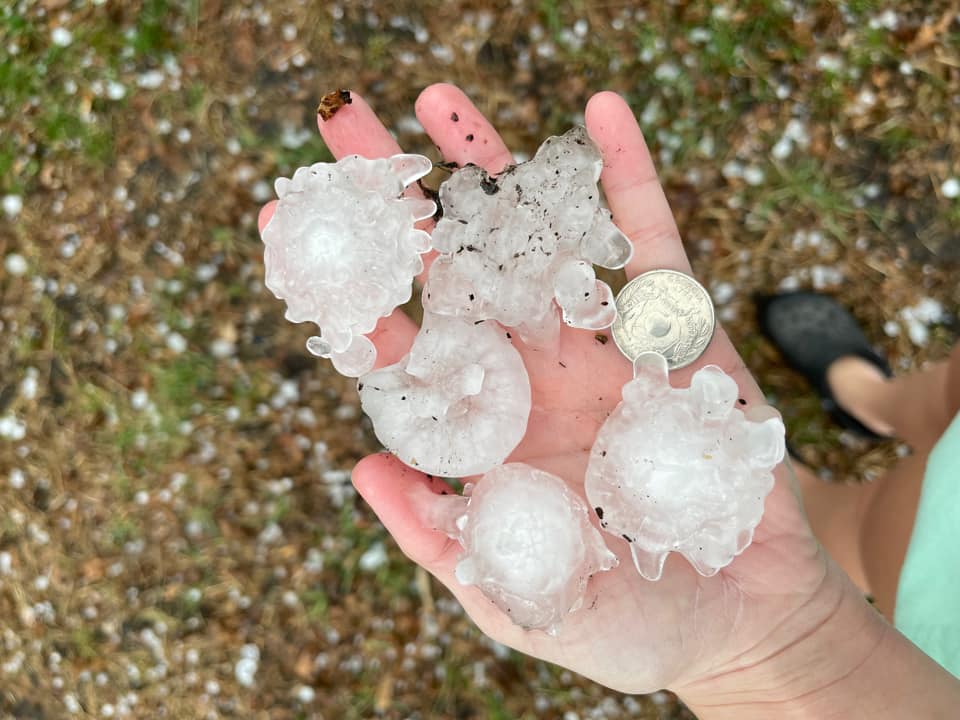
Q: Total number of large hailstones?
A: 5